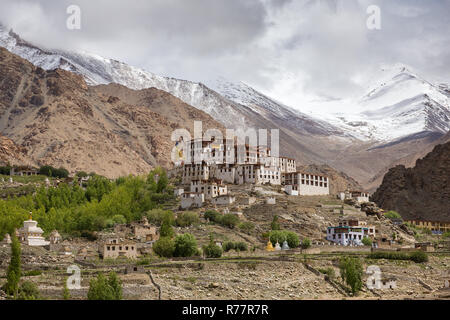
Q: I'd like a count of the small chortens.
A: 3